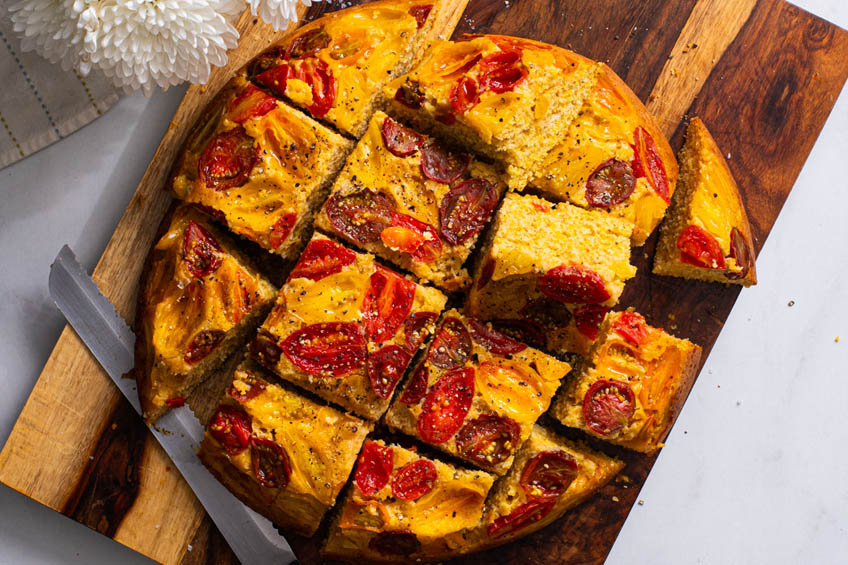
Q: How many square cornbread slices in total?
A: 4